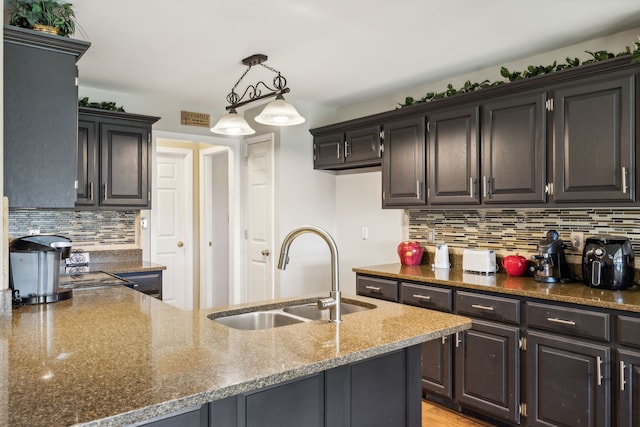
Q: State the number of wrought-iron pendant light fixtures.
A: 1